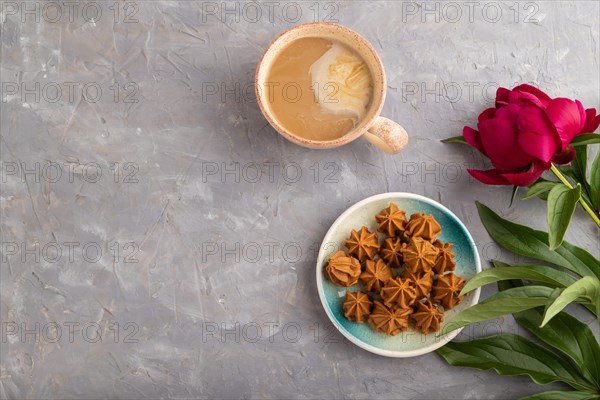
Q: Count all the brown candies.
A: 14